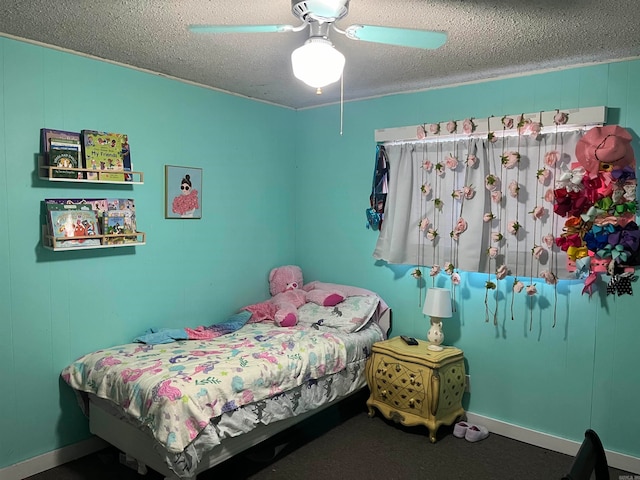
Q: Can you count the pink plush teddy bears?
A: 1